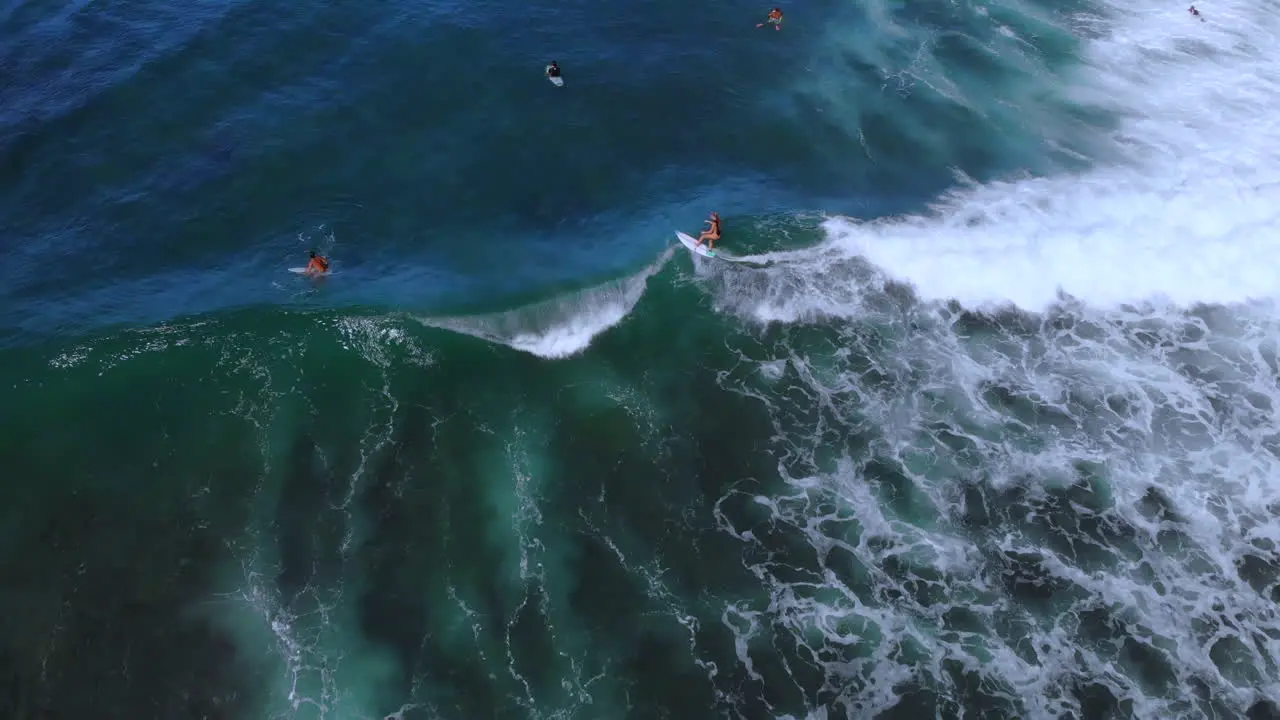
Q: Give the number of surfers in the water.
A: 5